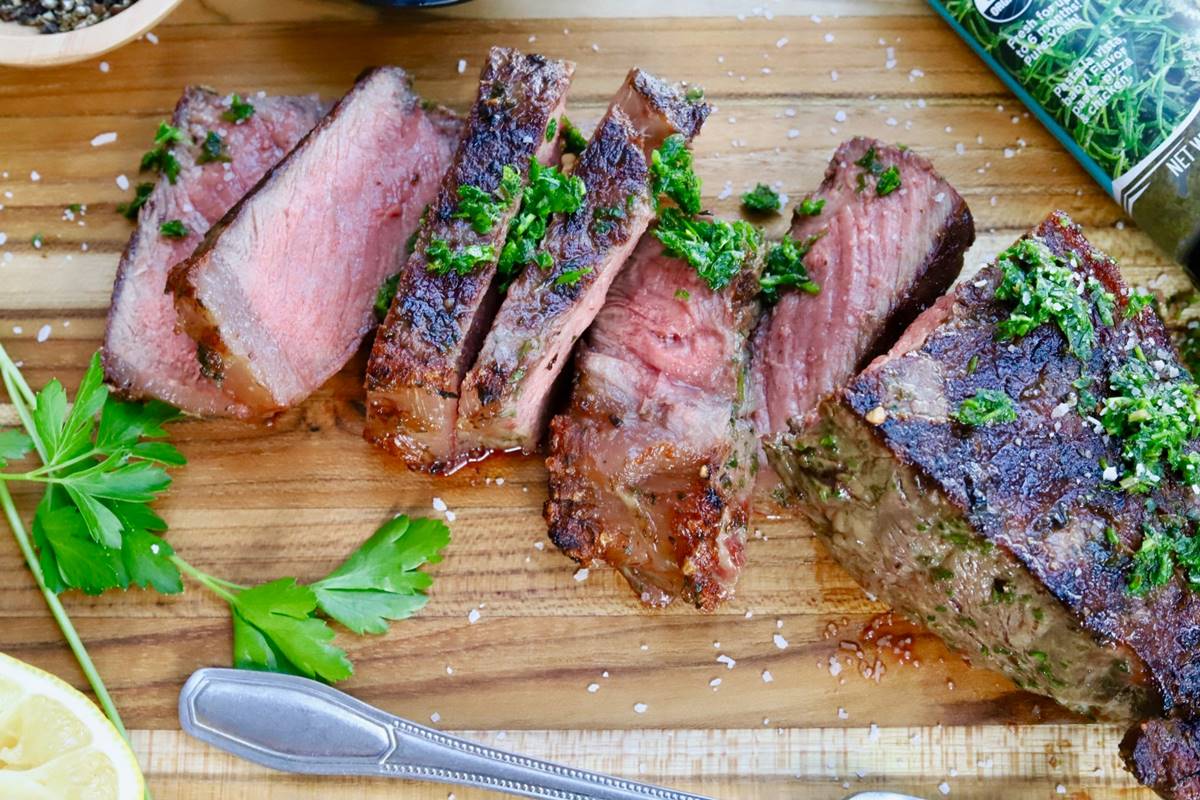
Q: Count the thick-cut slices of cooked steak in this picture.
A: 6